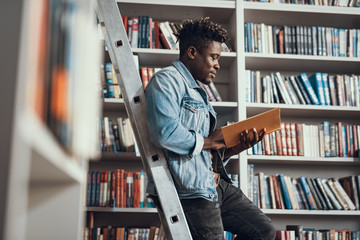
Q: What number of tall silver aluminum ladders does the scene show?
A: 1